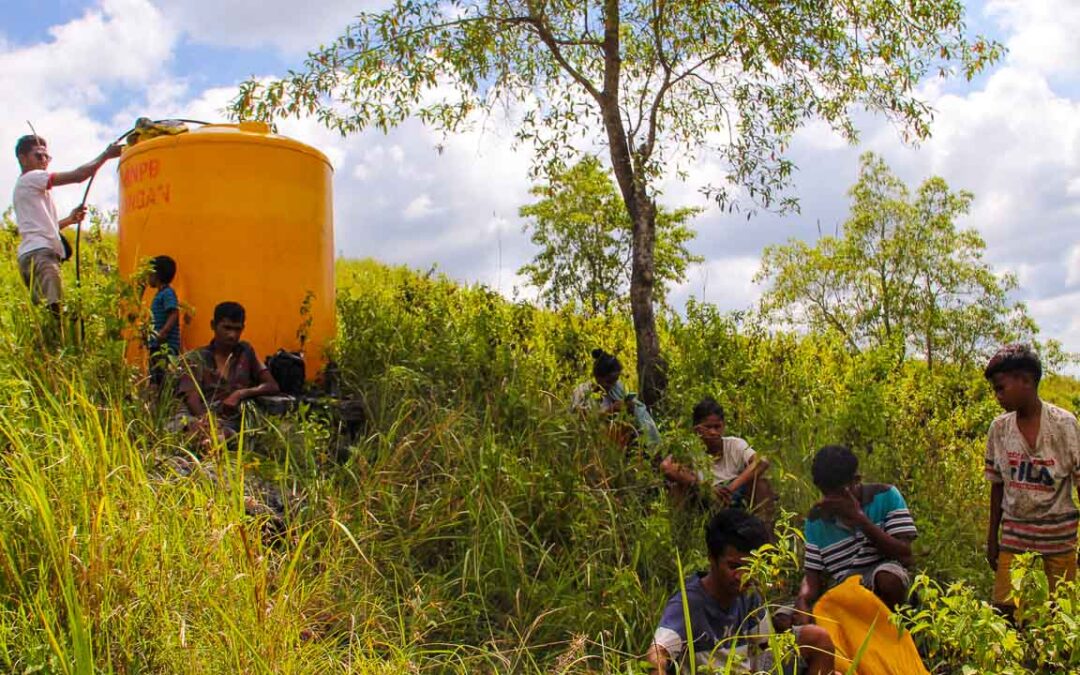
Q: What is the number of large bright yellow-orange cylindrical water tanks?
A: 1